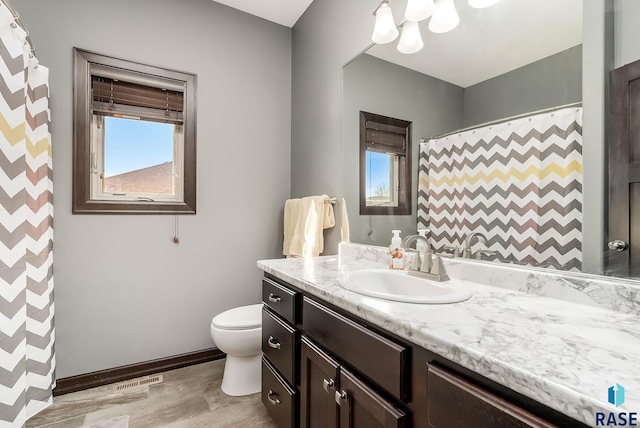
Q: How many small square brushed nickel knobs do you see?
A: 2